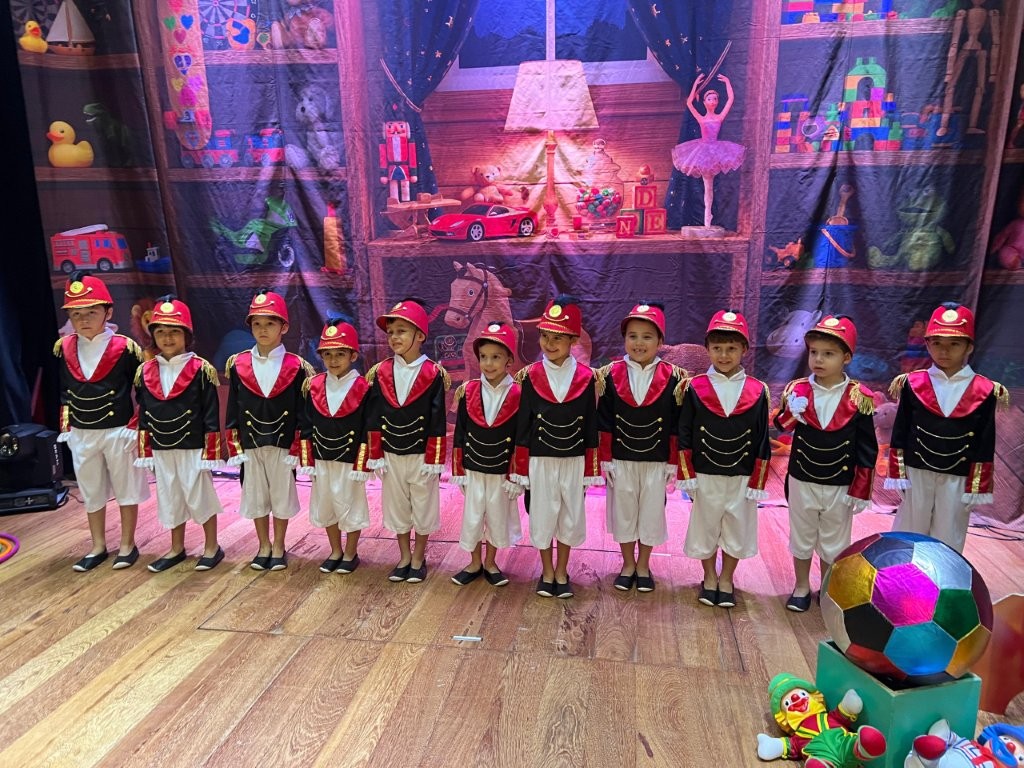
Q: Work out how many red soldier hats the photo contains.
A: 11